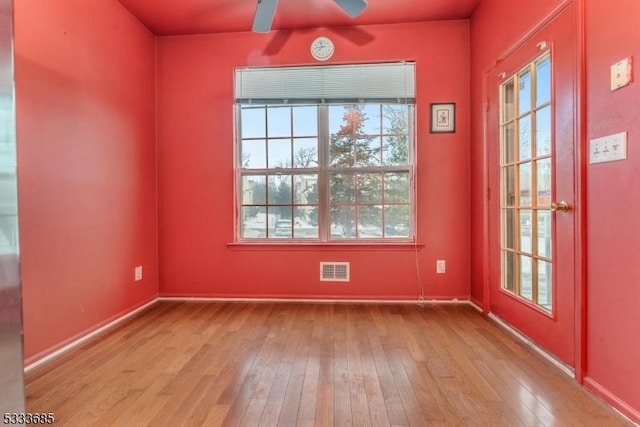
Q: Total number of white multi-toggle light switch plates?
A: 1